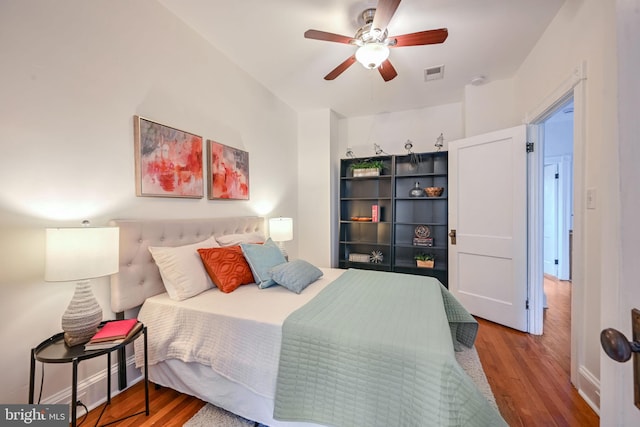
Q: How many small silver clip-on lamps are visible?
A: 4